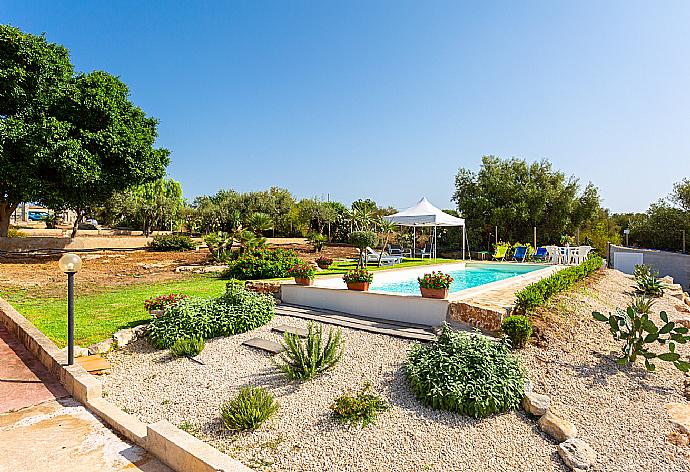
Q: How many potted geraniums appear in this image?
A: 5